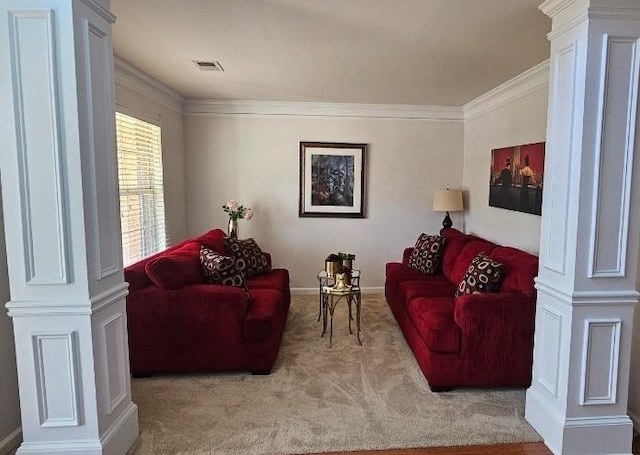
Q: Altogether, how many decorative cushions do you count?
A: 4